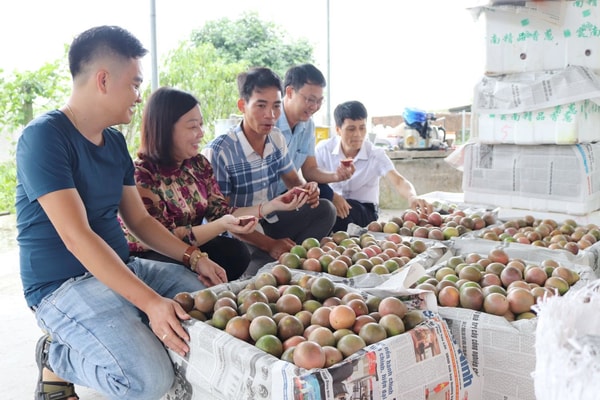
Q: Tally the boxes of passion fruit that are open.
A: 5